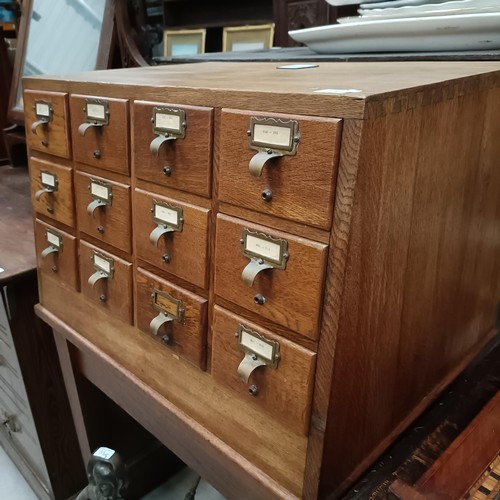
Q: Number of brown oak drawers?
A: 12